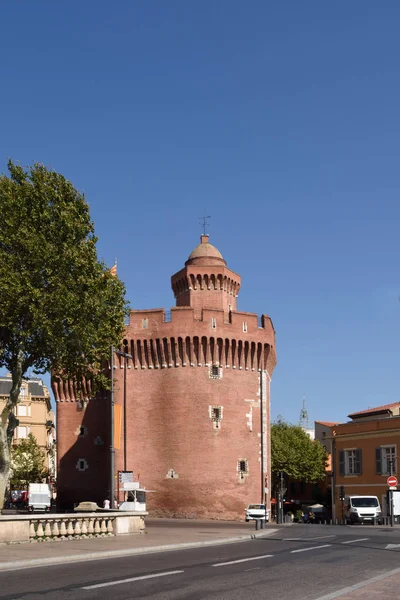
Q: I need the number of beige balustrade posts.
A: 12